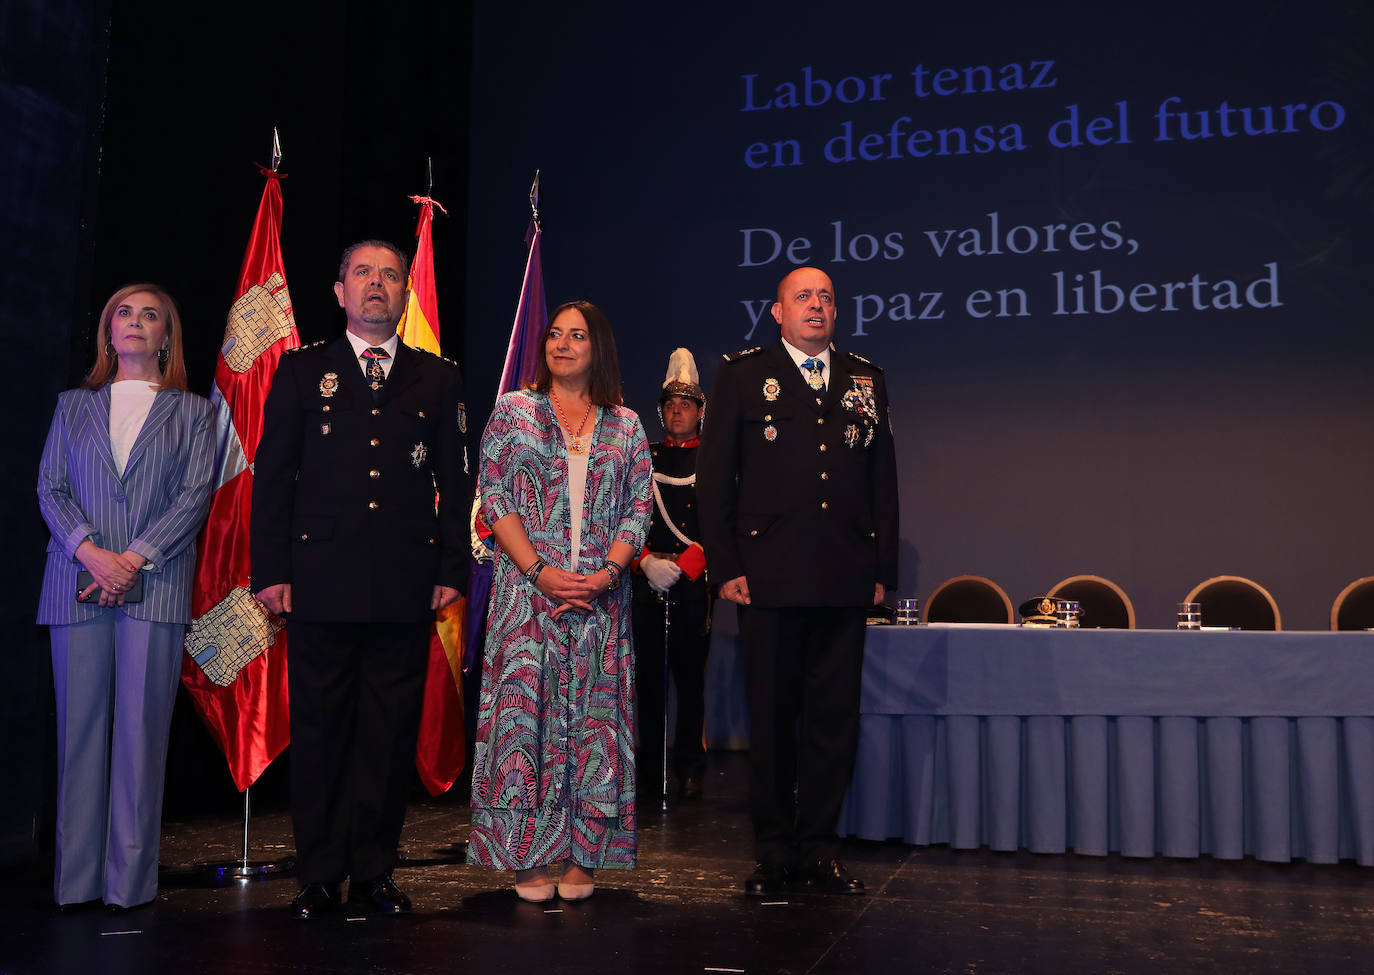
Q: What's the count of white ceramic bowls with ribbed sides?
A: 0